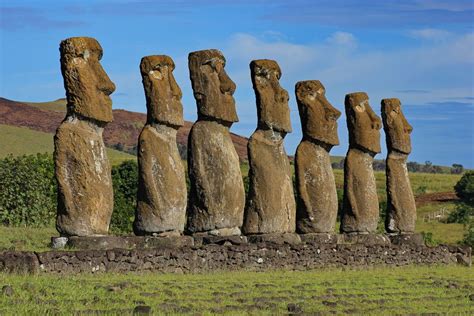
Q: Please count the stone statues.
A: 7